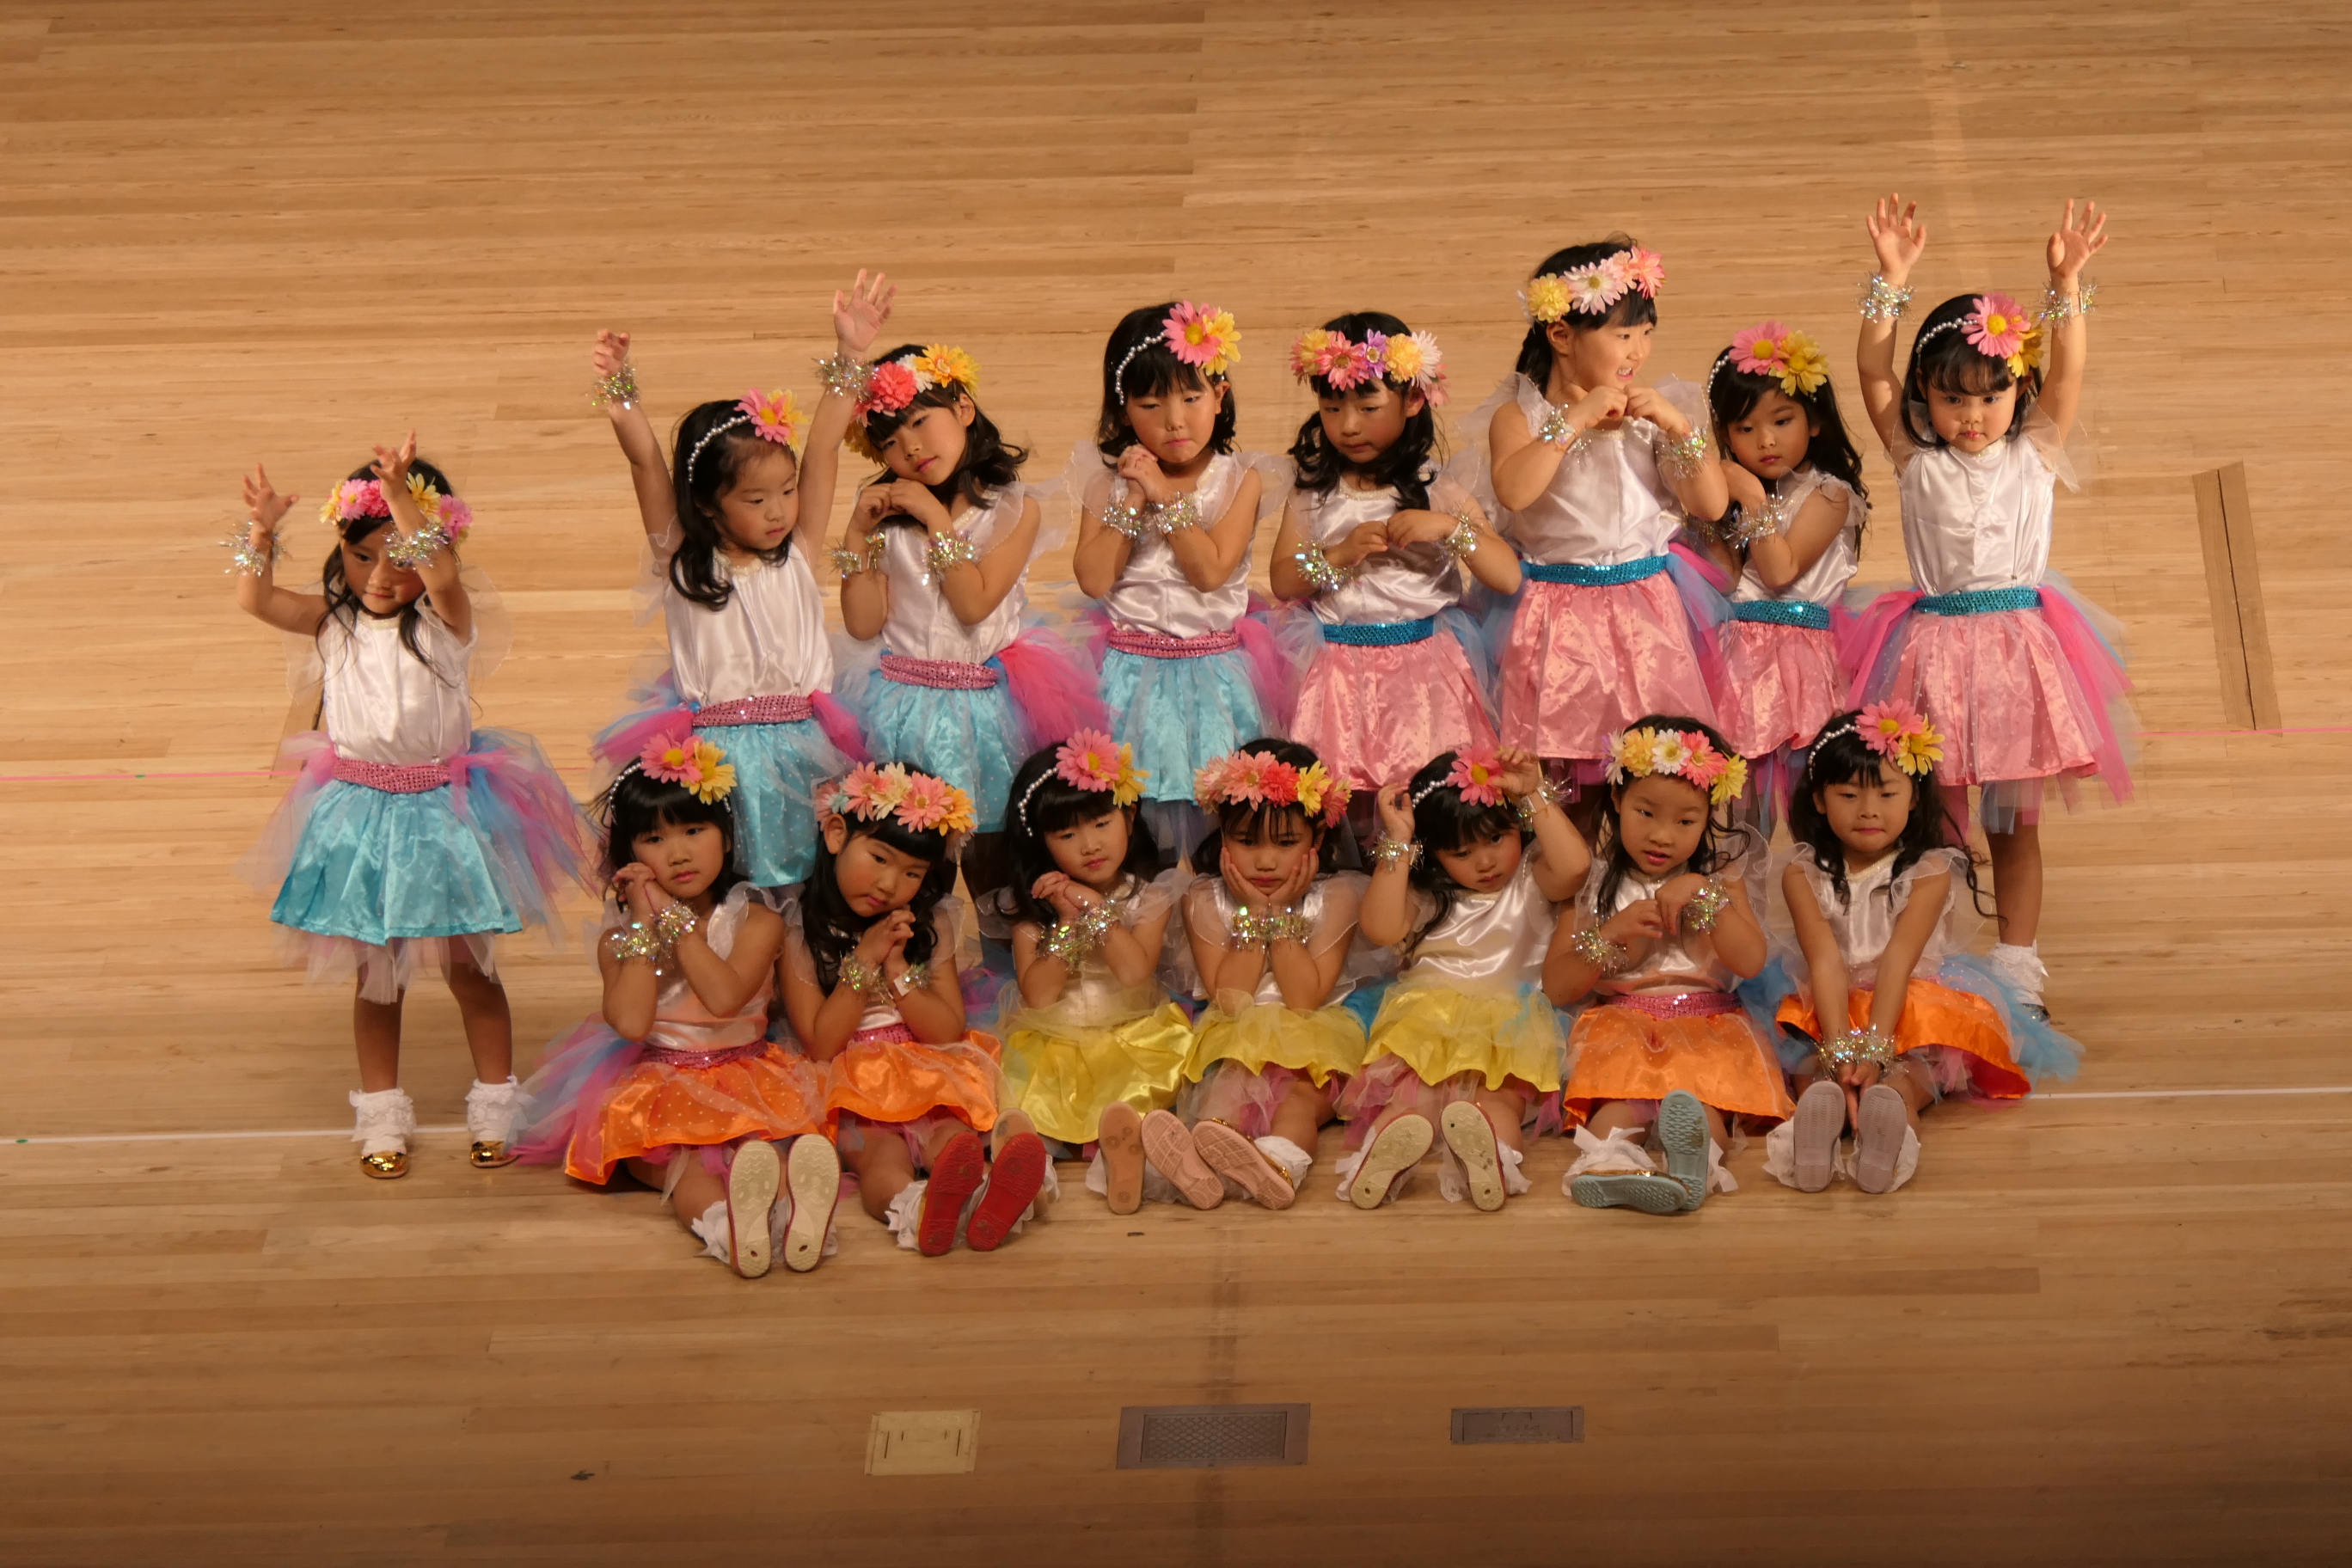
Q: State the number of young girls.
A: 15